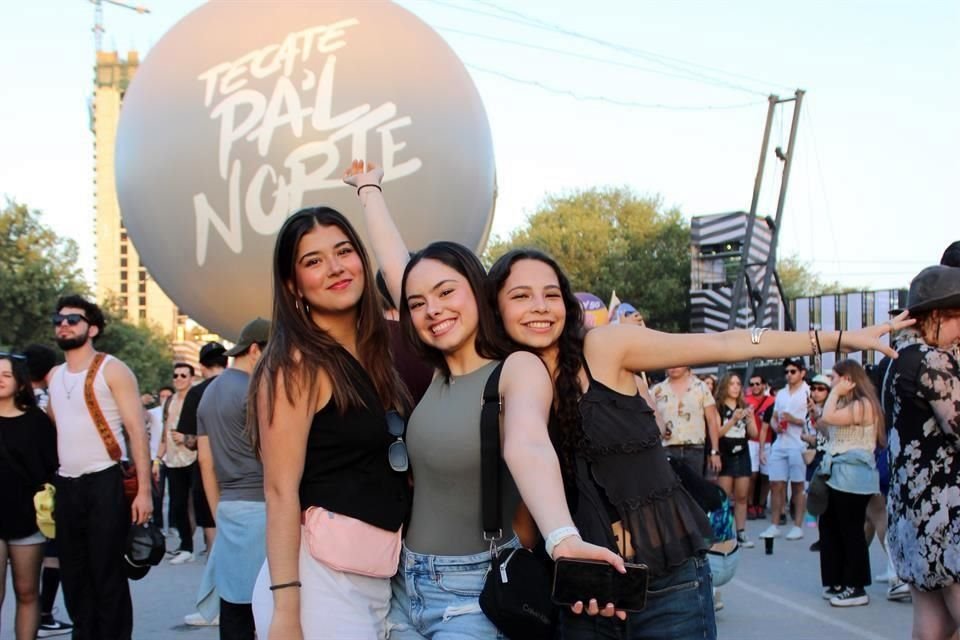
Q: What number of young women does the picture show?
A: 3